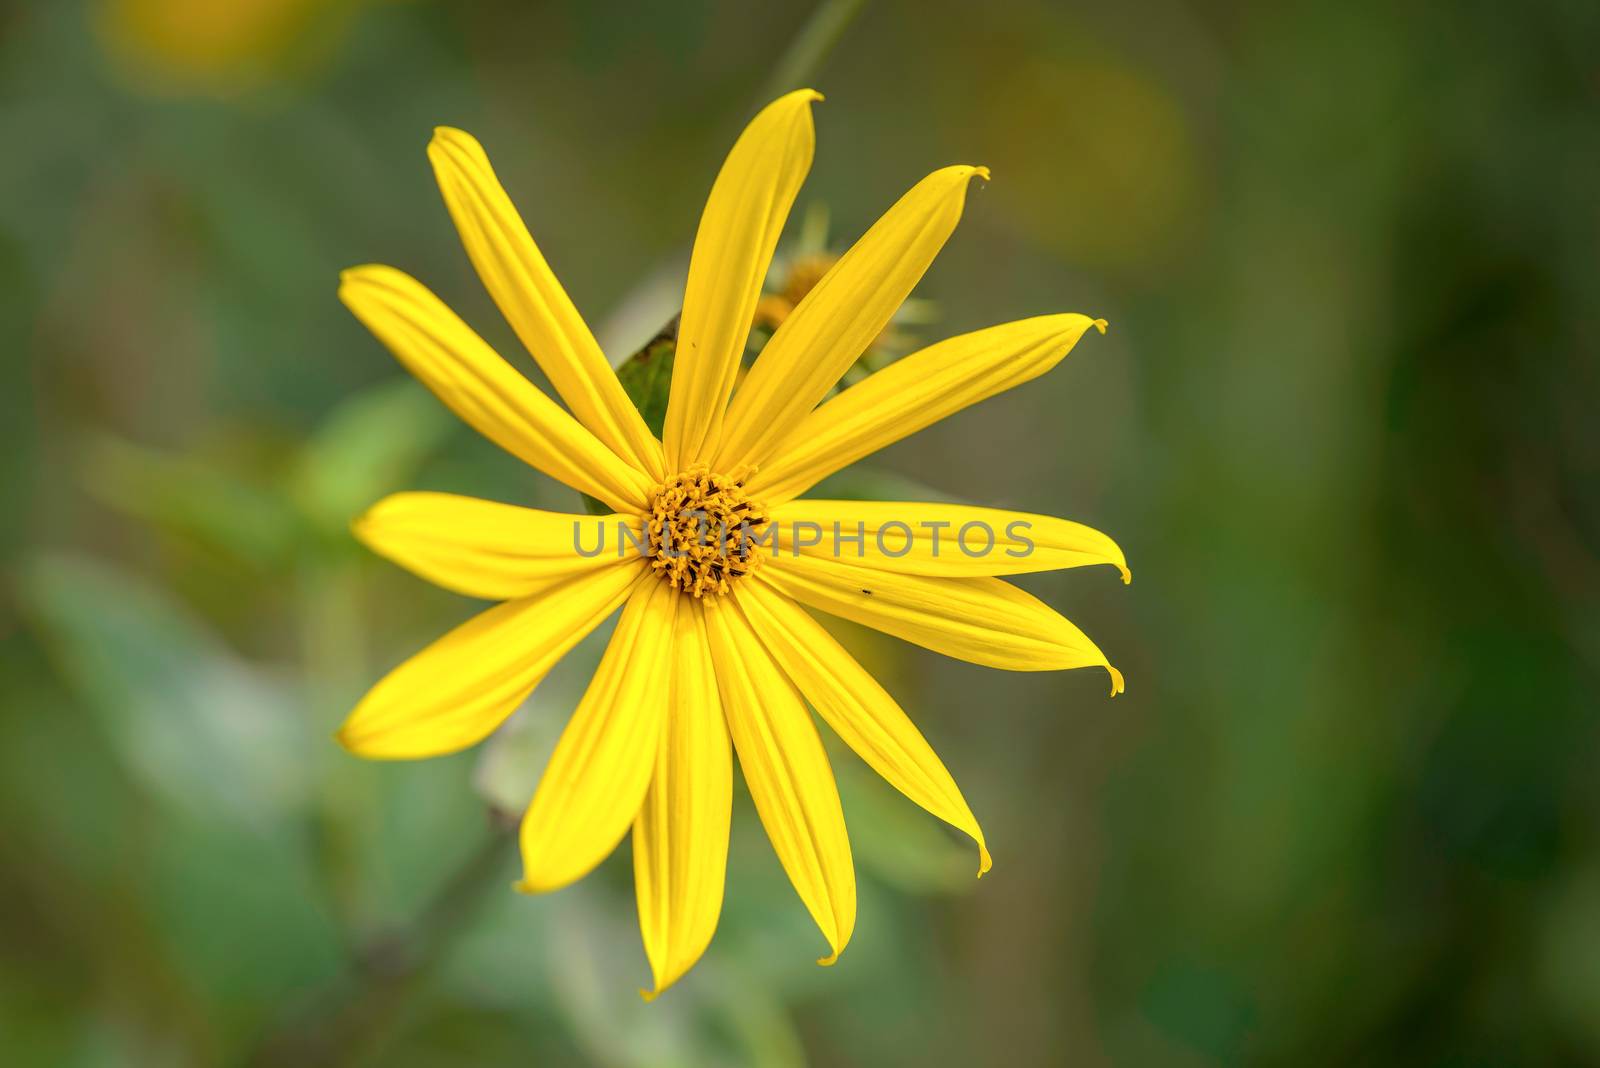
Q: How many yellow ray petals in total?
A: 13